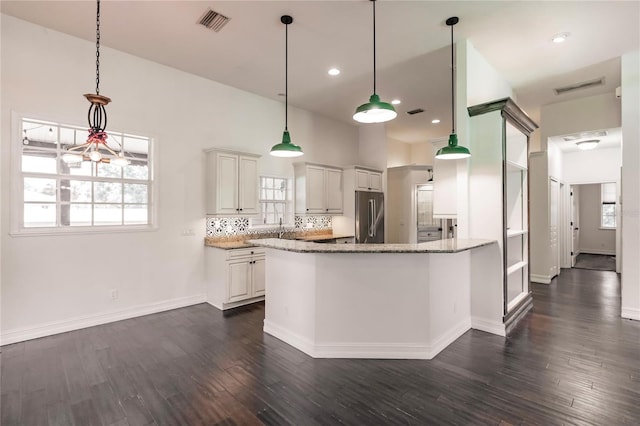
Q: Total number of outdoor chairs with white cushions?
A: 0